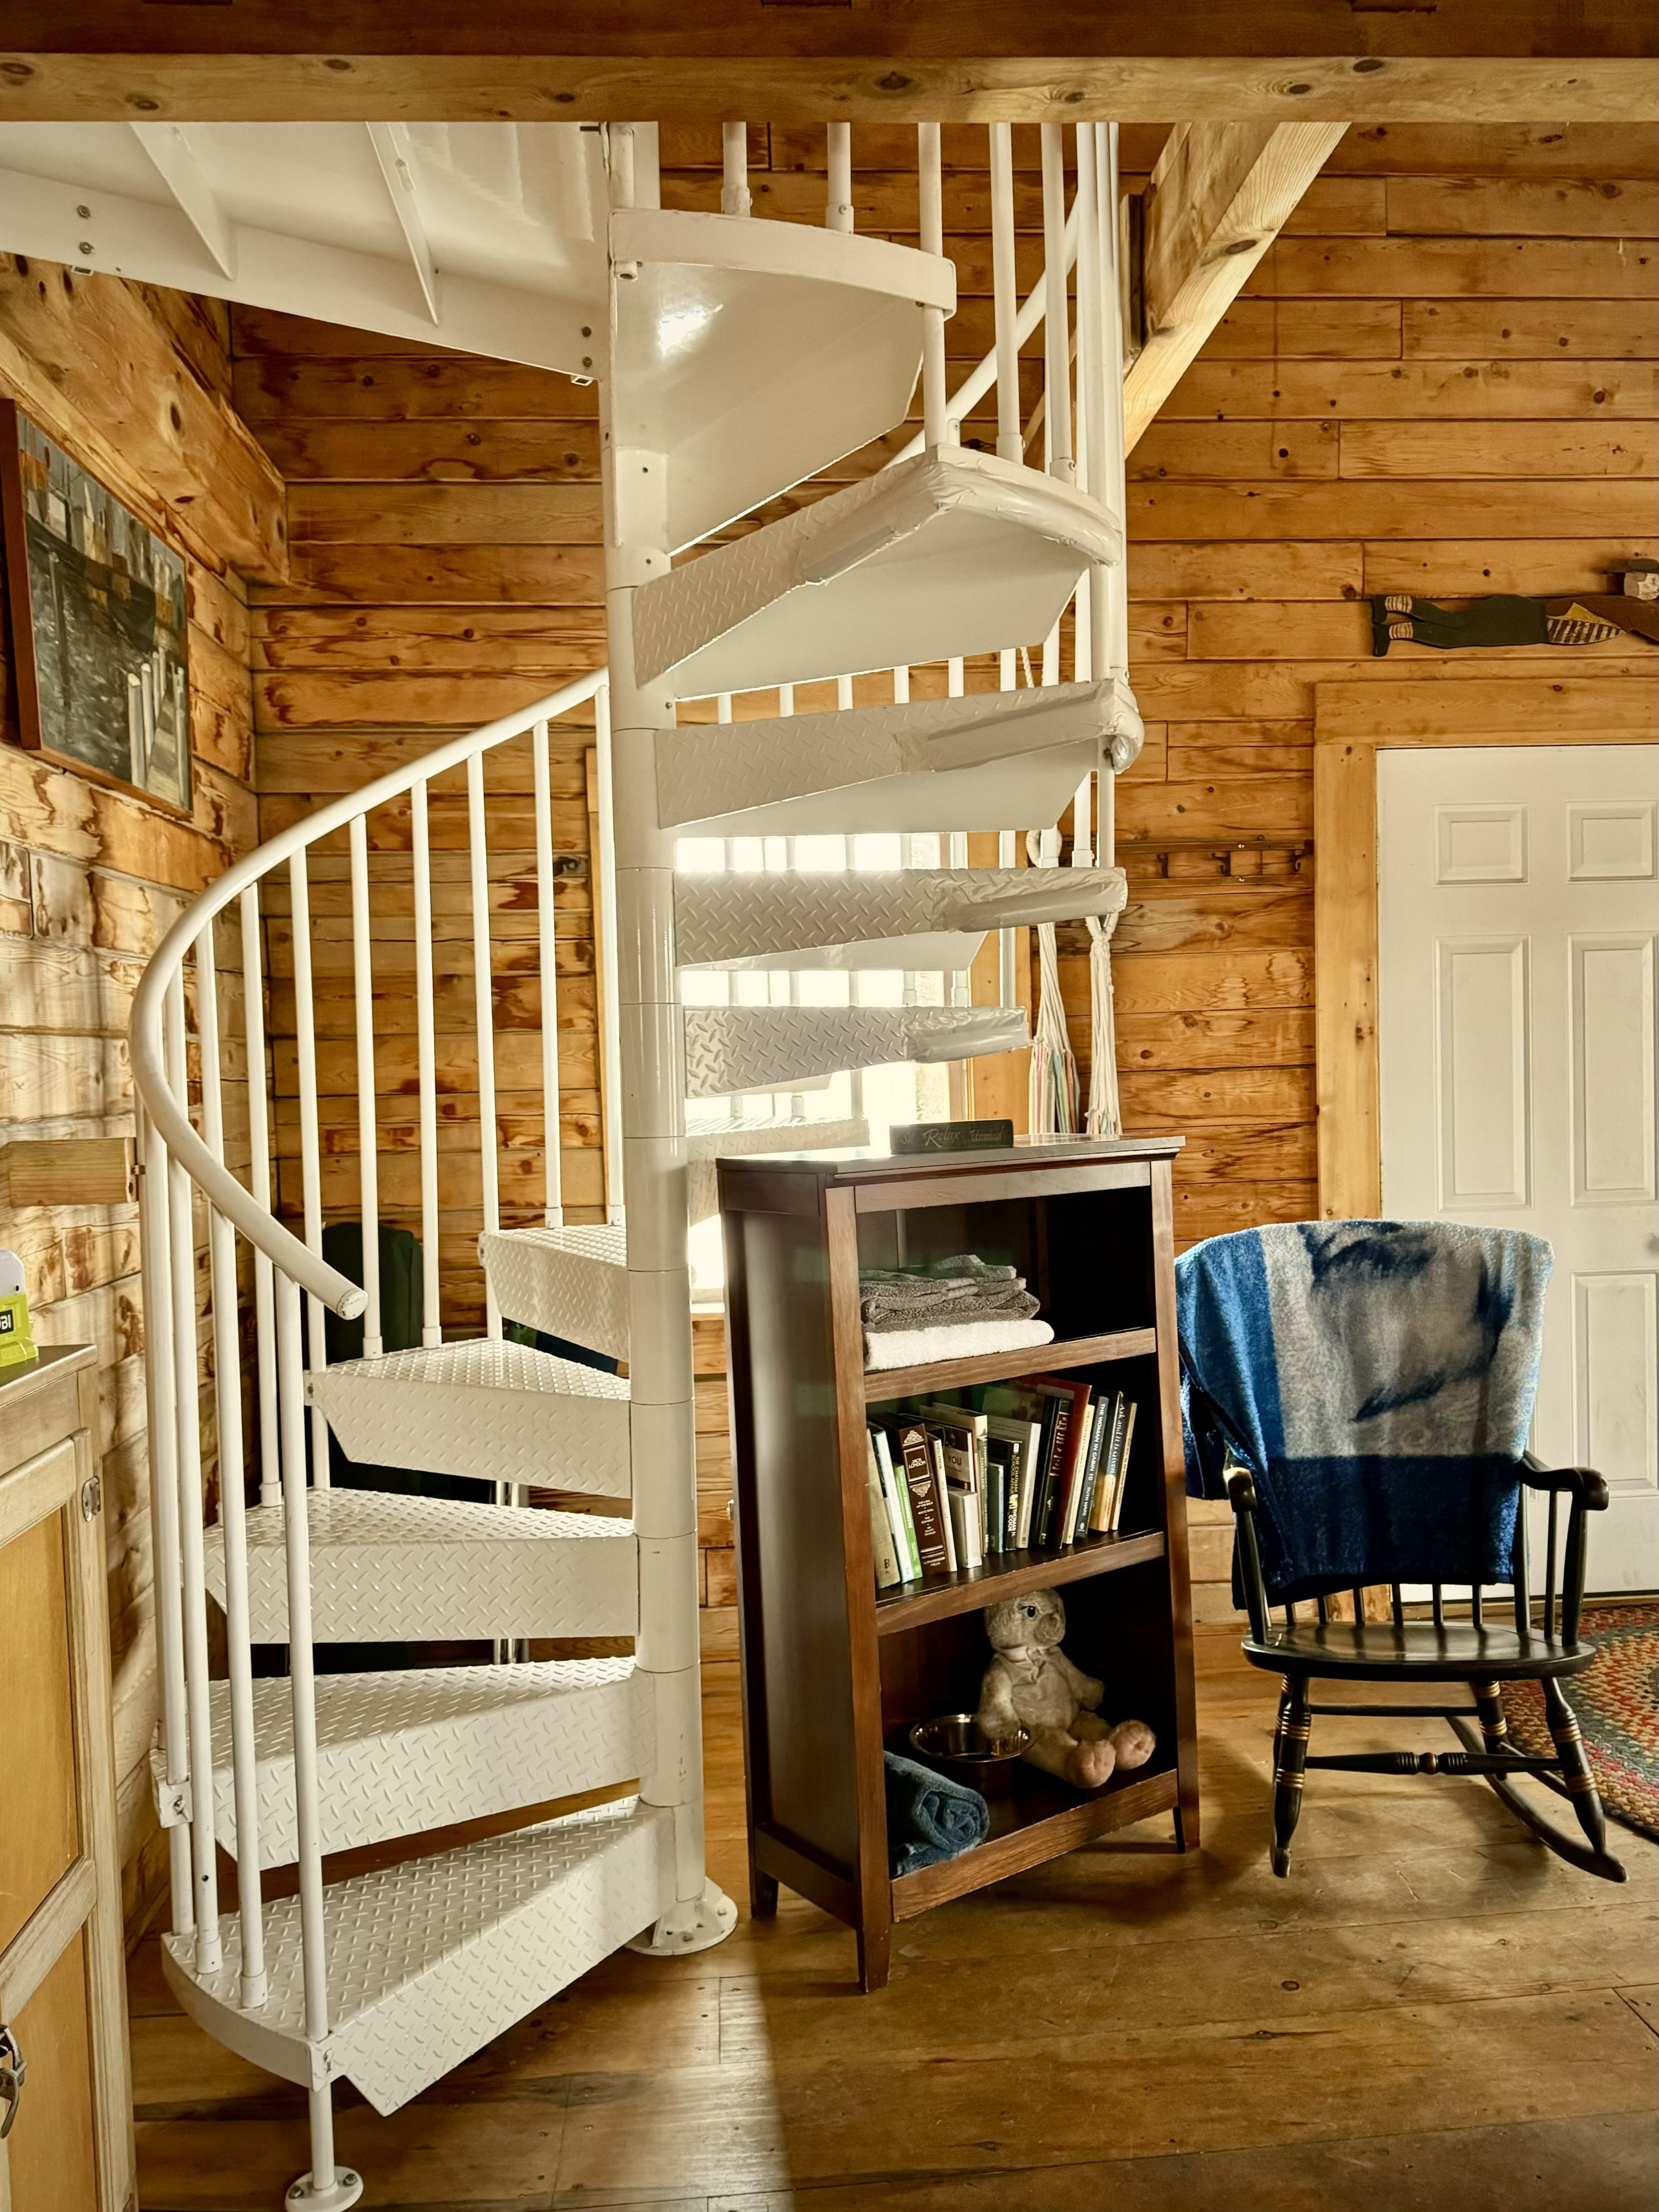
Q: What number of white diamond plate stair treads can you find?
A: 11